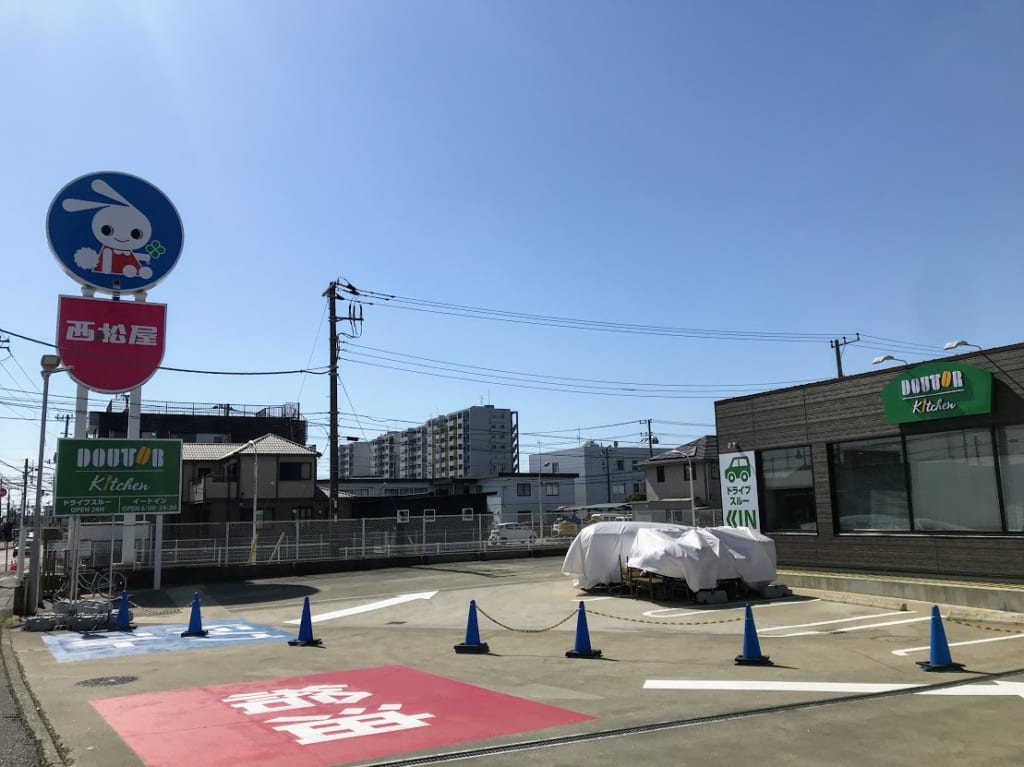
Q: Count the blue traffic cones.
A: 7